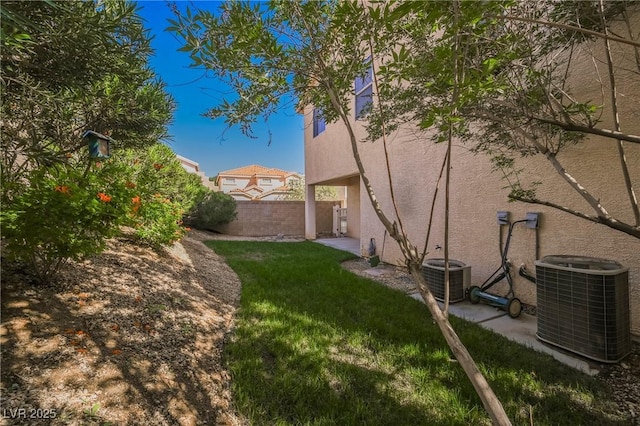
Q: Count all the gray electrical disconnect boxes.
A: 2